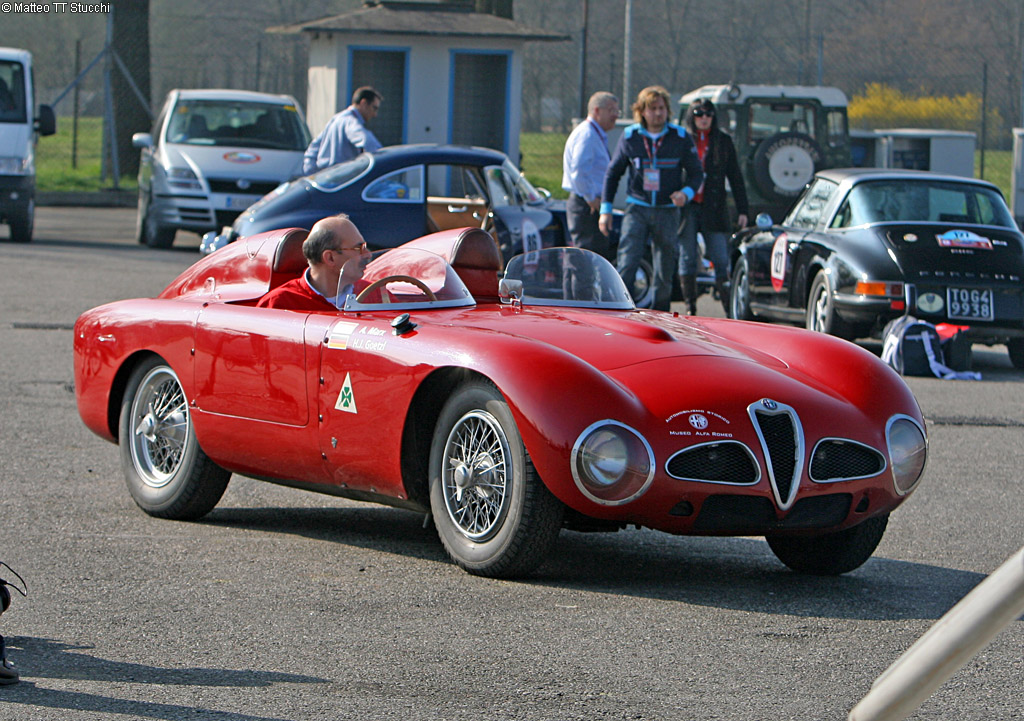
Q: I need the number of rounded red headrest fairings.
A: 2